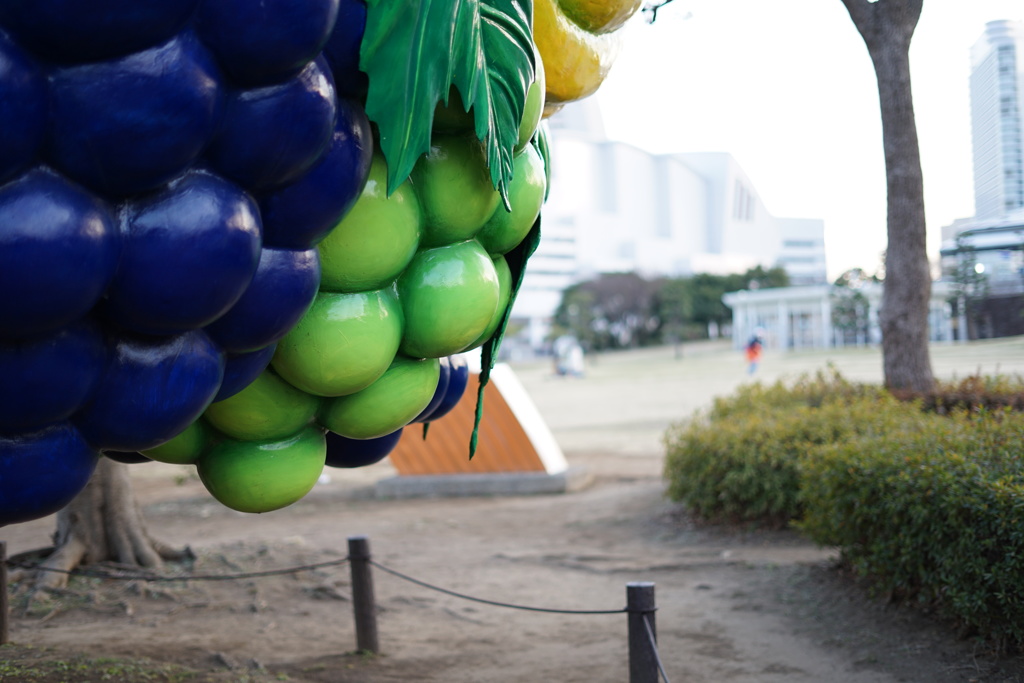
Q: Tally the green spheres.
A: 12